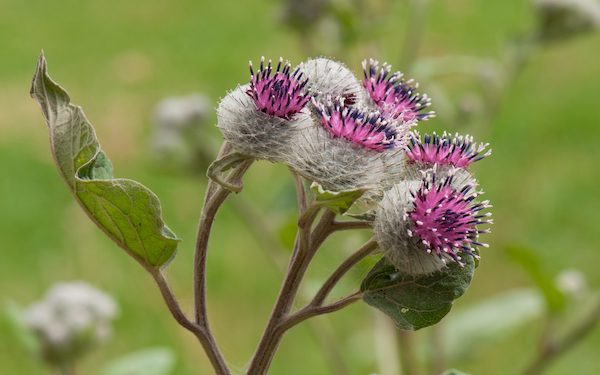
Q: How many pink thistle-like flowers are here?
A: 5